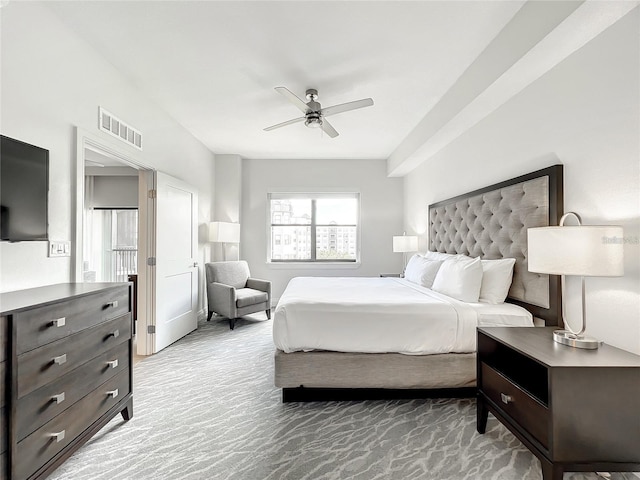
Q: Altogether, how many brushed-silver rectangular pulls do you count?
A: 9